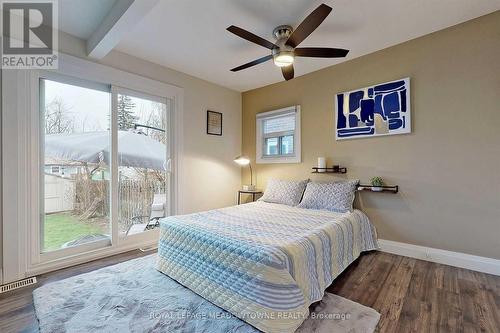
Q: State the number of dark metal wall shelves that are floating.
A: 2